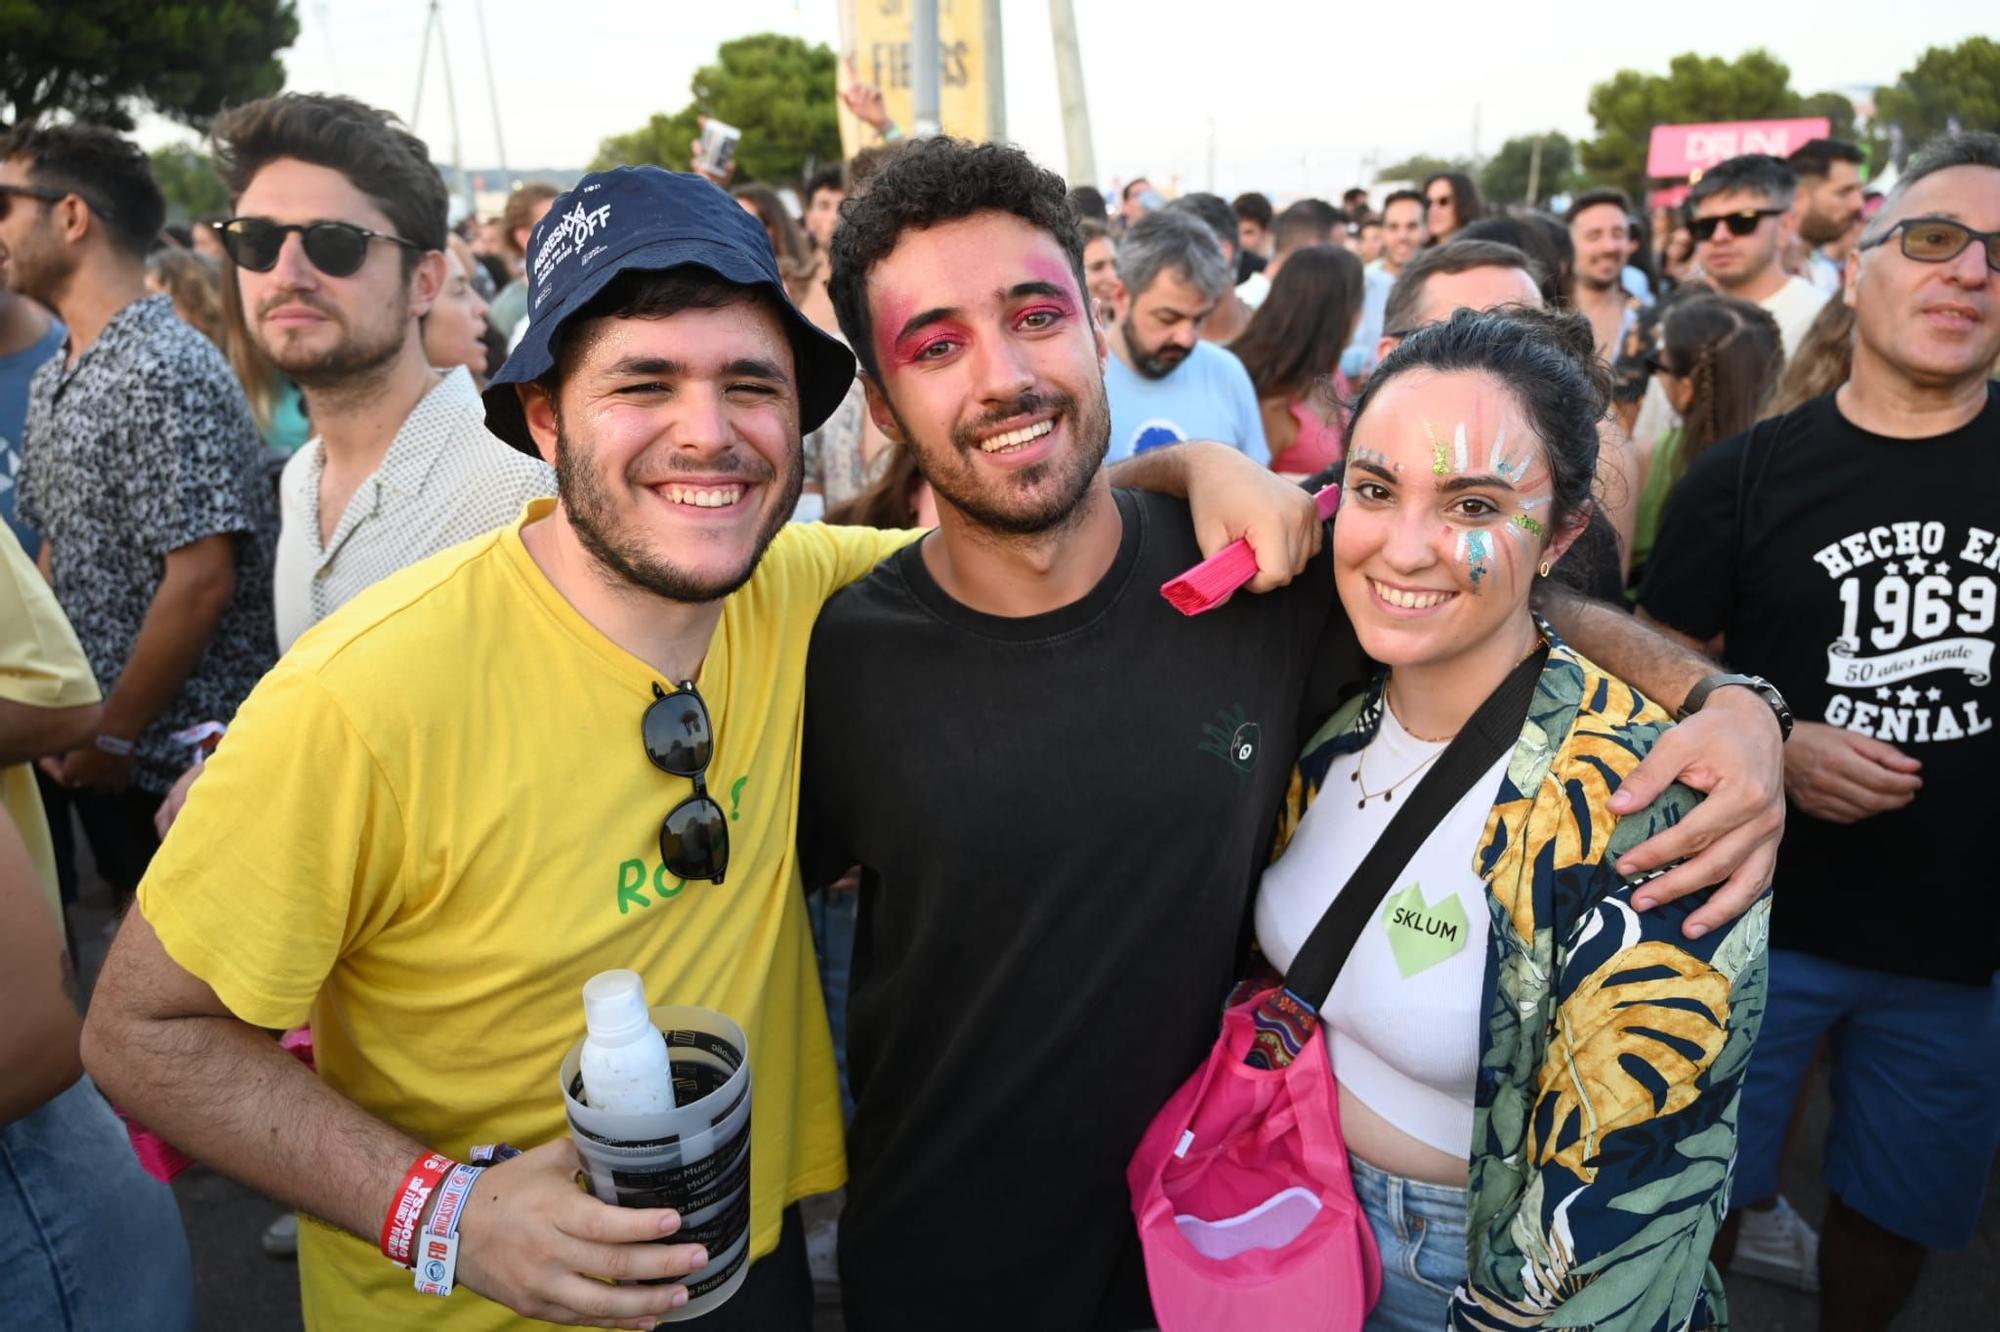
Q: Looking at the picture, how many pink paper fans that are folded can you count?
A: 1